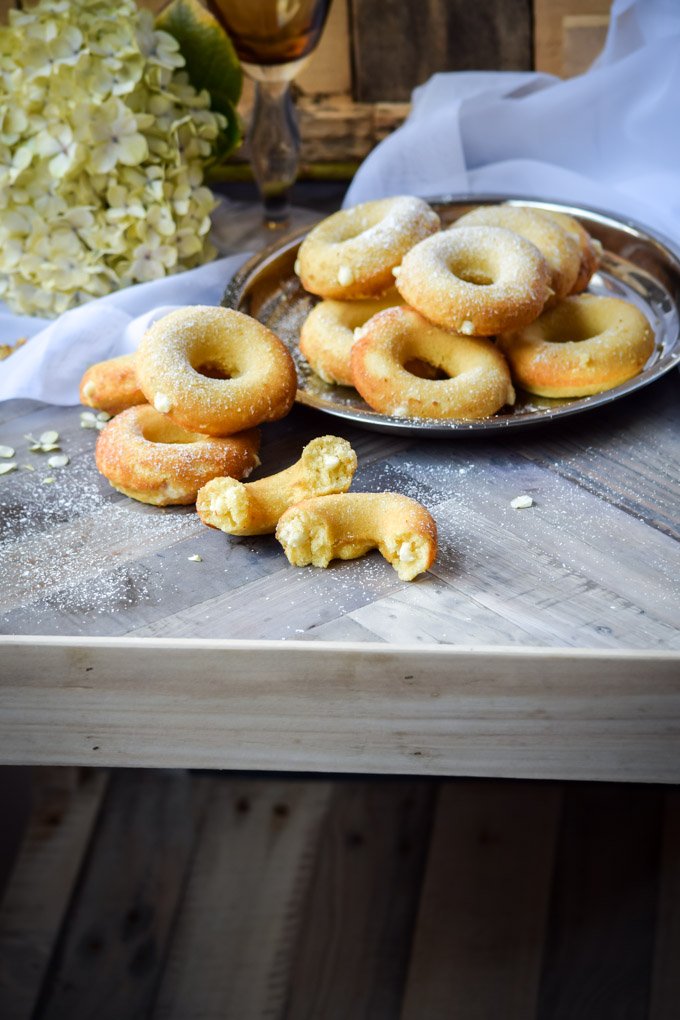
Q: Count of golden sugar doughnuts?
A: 11